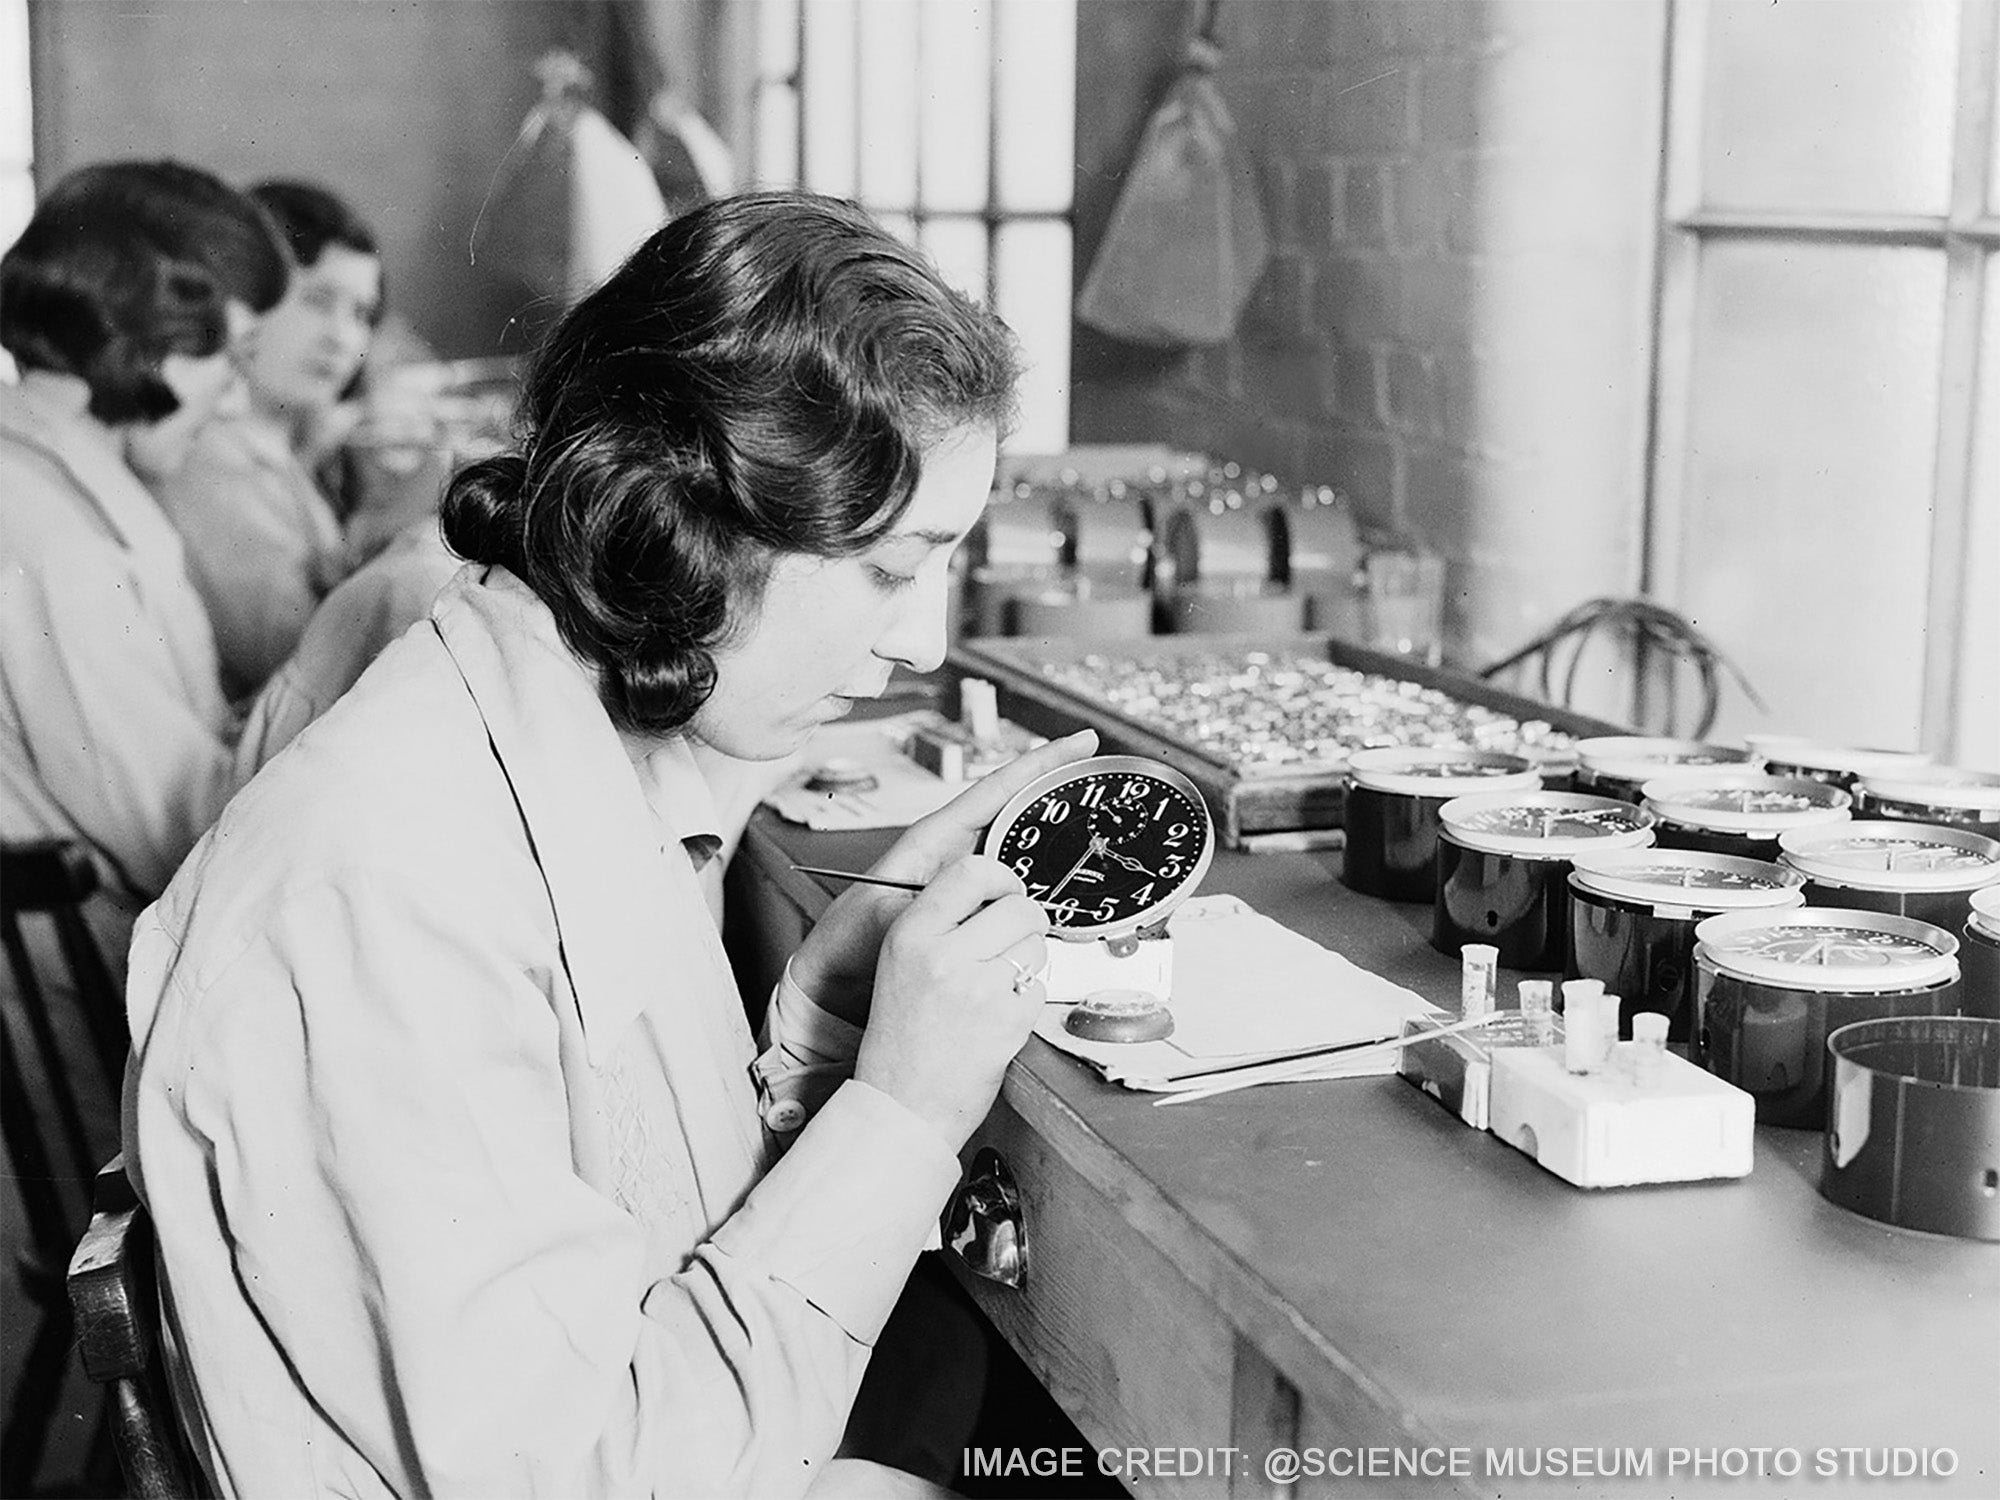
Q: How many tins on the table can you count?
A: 11